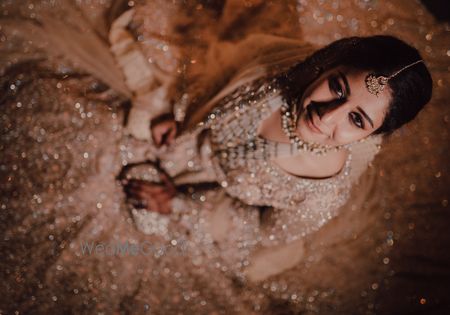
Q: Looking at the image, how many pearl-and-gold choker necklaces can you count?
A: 1